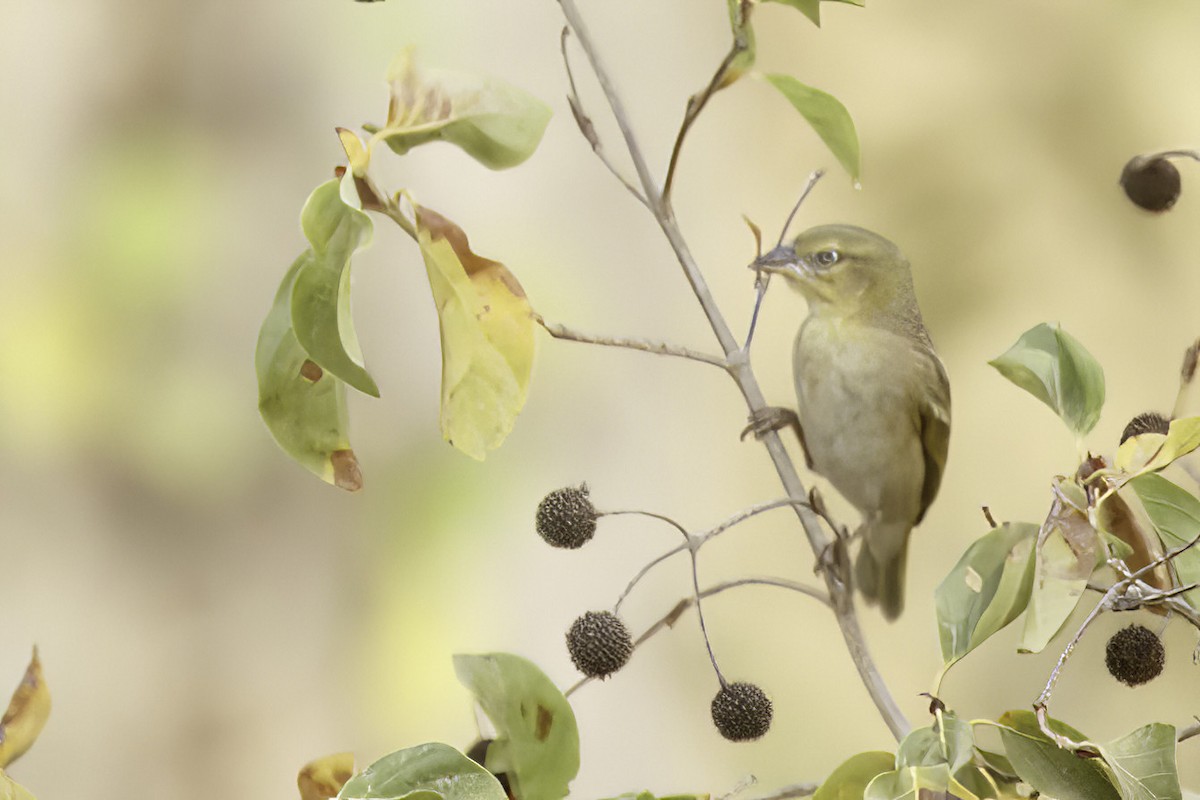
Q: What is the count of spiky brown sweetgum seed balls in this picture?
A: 6